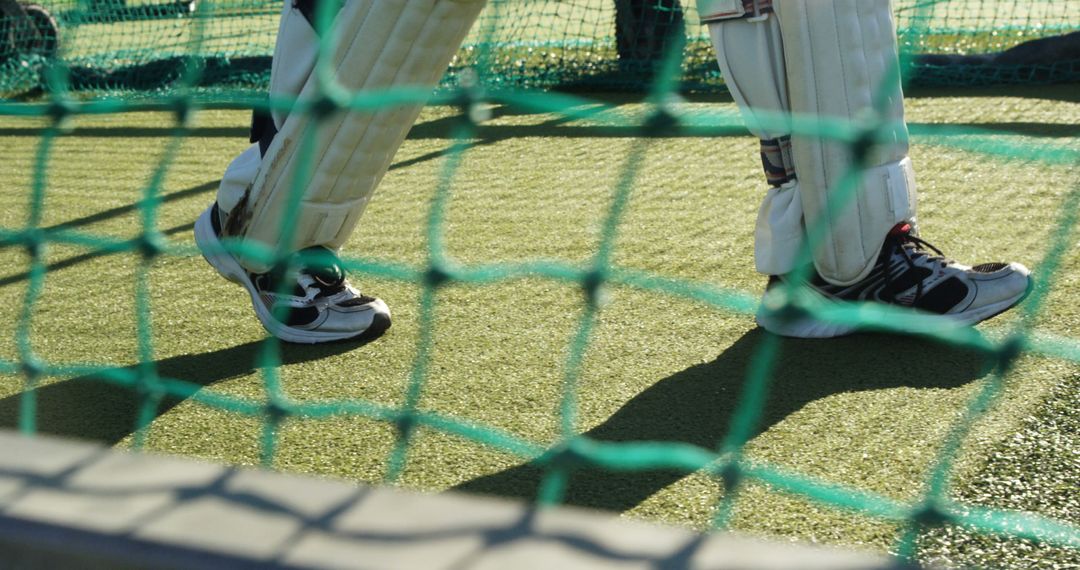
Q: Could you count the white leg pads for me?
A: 2